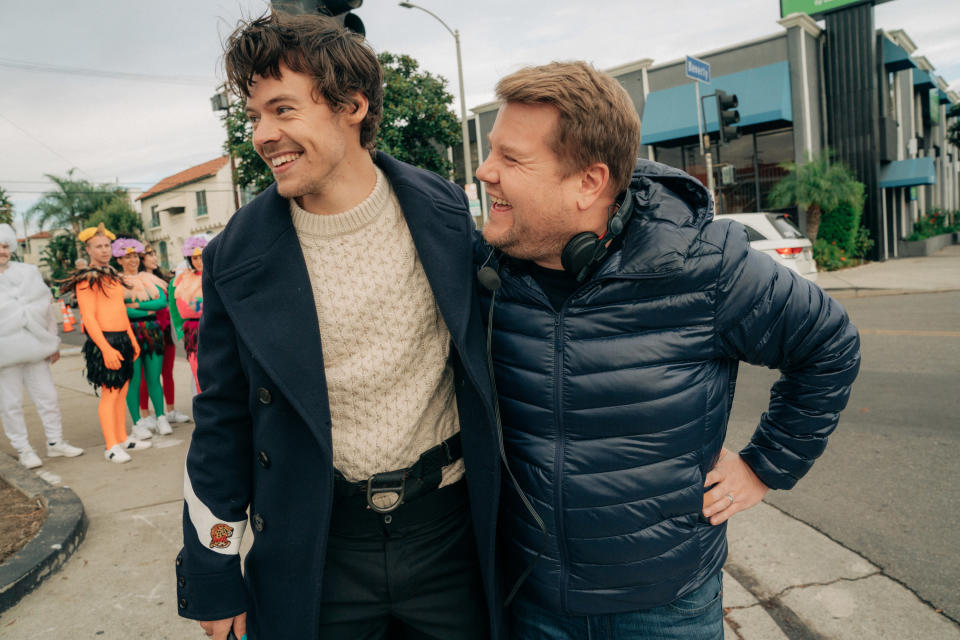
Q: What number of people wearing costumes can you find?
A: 5